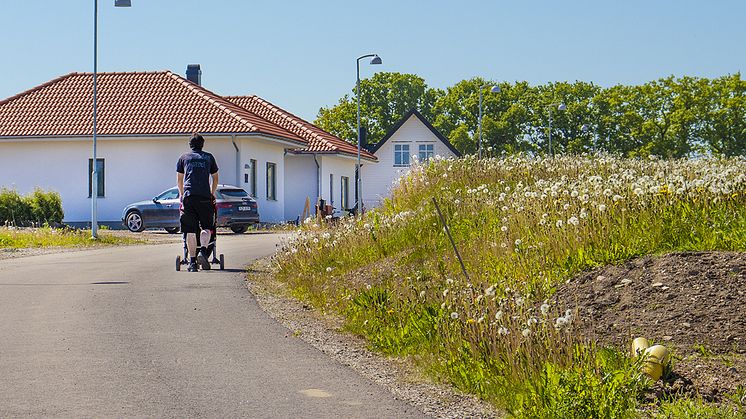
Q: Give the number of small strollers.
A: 1